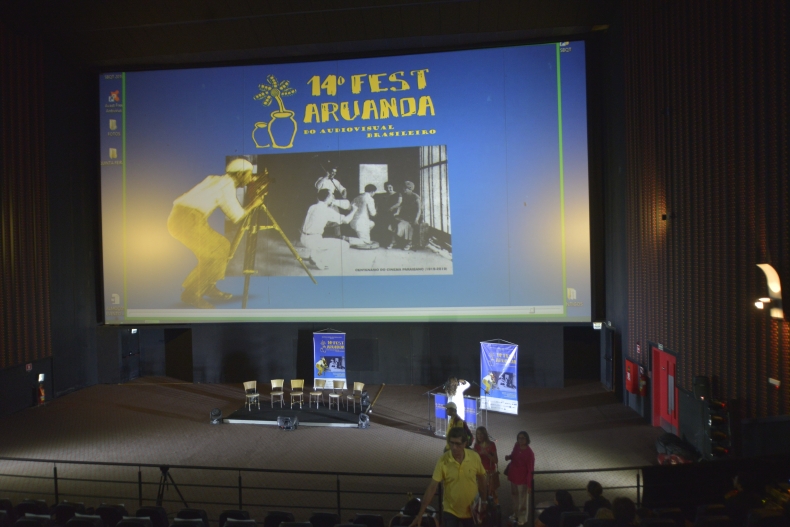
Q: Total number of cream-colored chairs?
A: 6